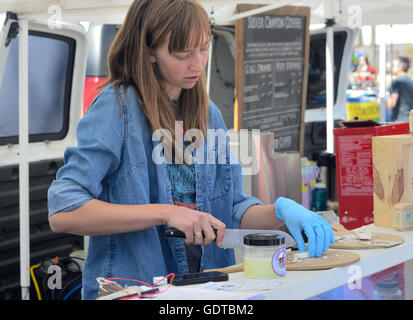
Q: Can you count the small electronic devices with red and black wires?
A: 1